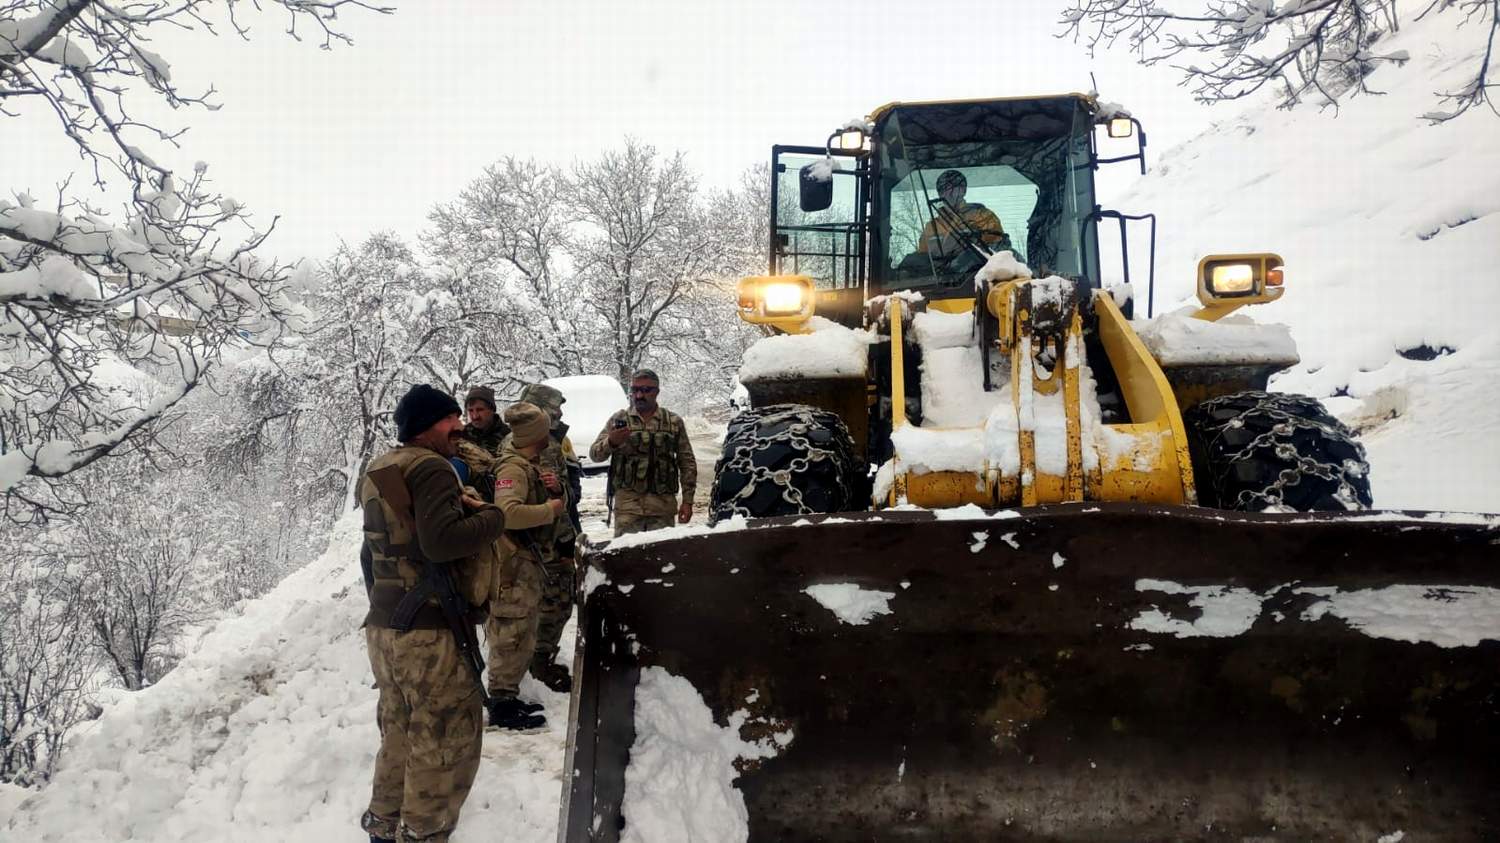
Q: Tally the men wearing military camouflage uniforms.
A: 5